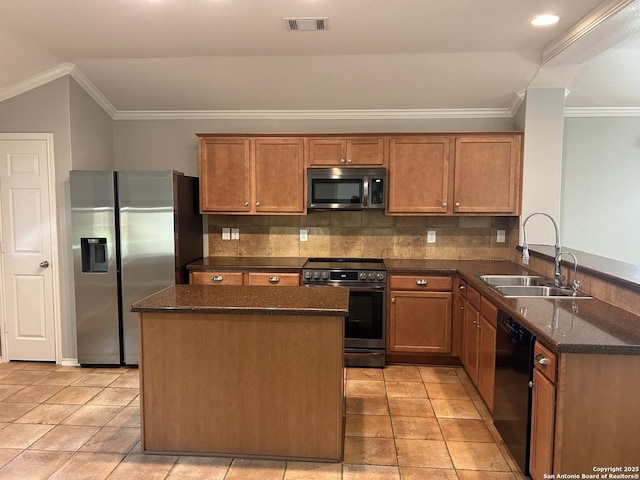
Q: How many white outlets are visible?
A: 5